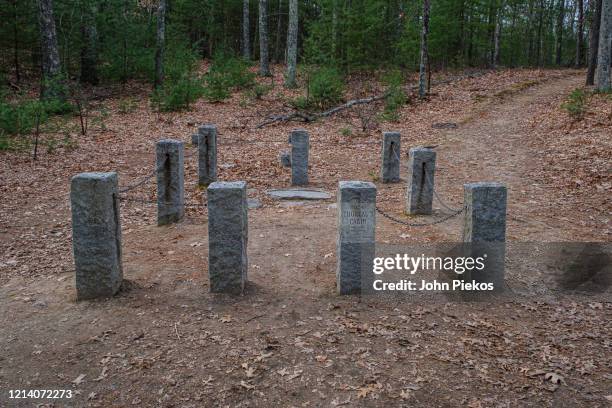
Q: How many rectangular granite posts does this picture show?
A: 9